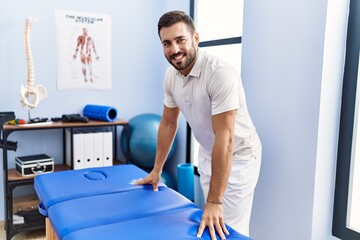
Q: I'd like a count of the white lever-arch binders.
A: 4